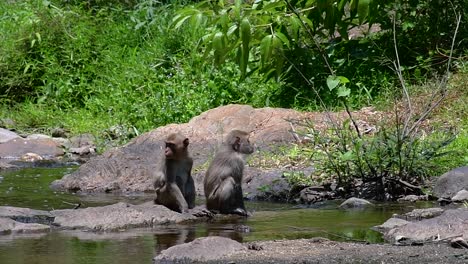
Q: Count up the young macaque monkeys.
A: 2